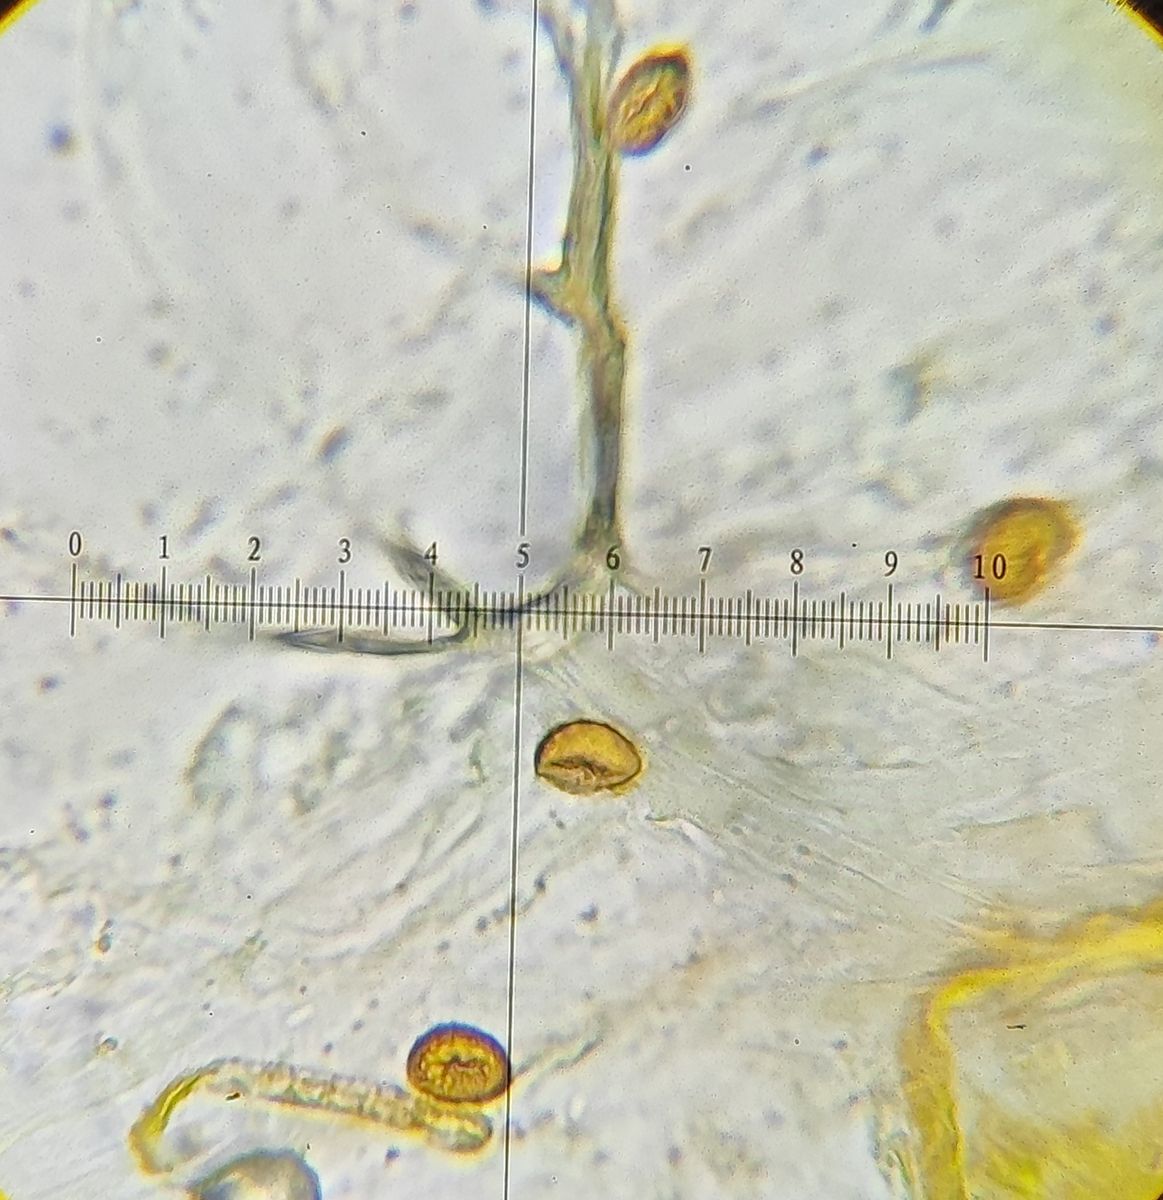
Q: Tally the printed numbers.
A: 11